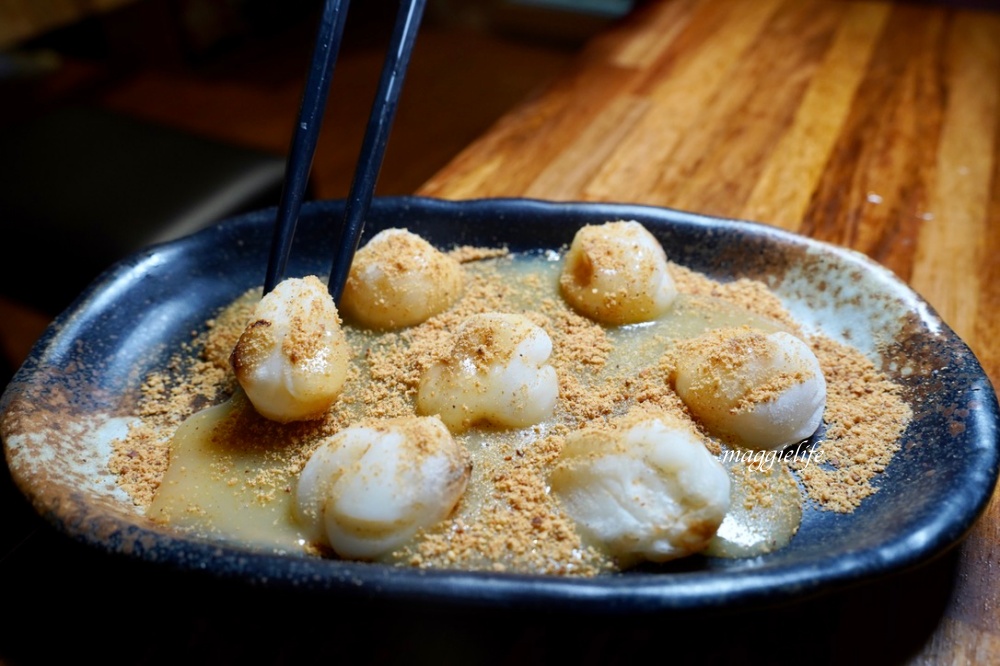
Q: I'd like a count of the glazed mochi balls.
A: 7